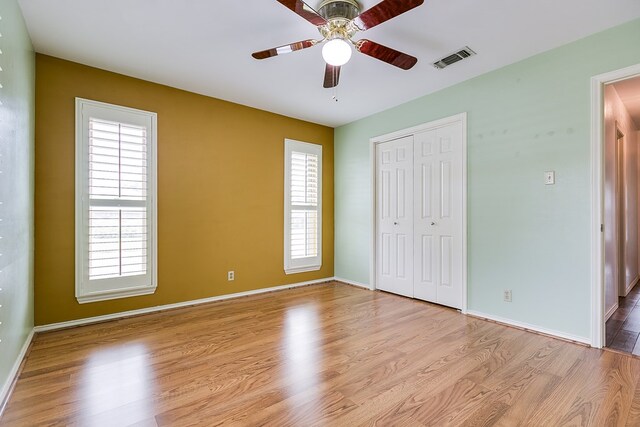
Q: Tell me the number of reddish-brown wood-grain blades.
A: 5